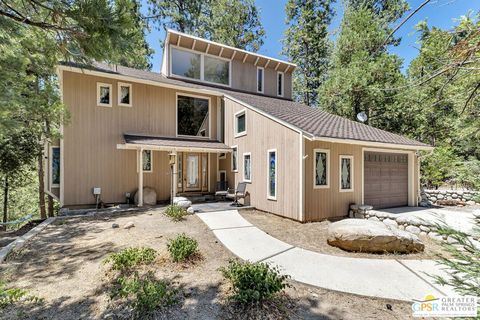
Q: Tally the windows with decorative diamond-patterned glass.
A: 2